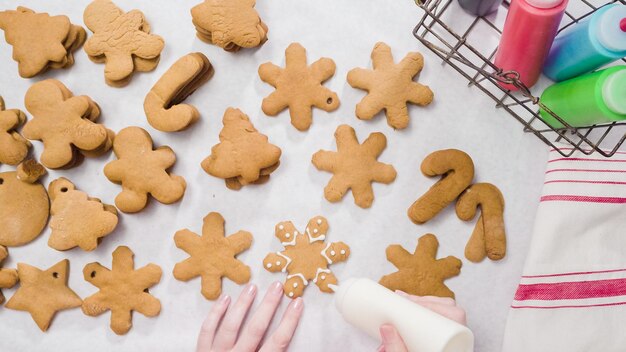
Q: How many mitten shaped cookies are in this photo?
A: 0